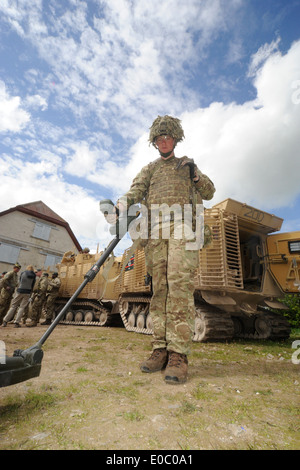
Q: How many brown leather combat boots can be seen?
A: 2